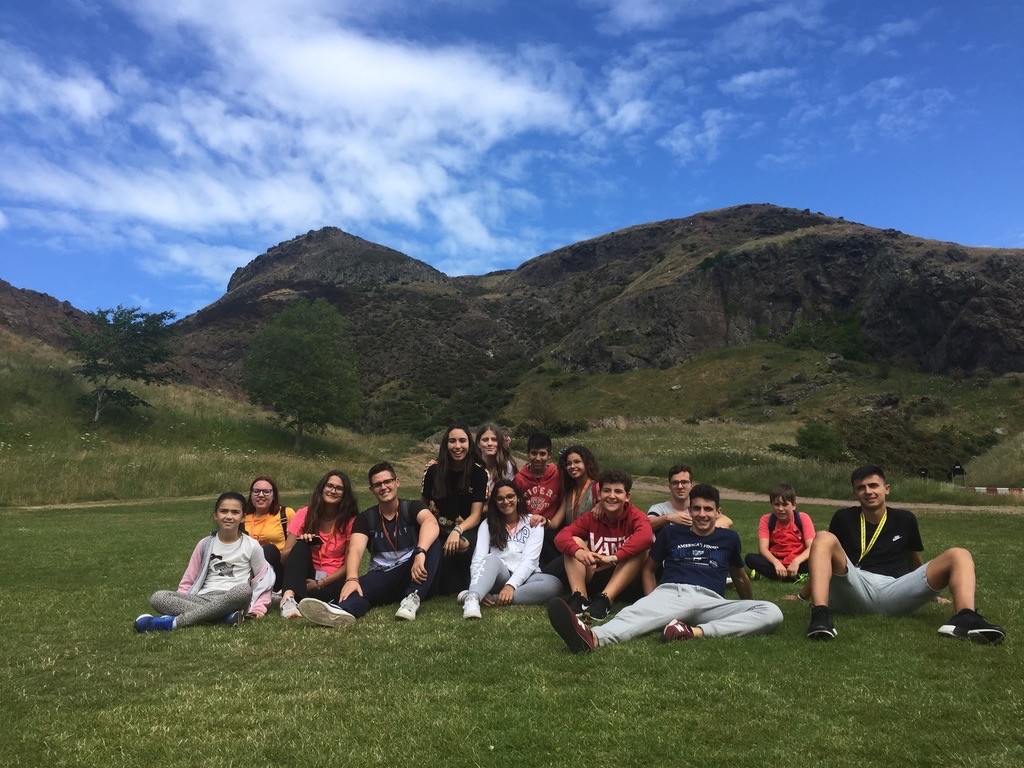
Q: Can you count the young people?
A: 14